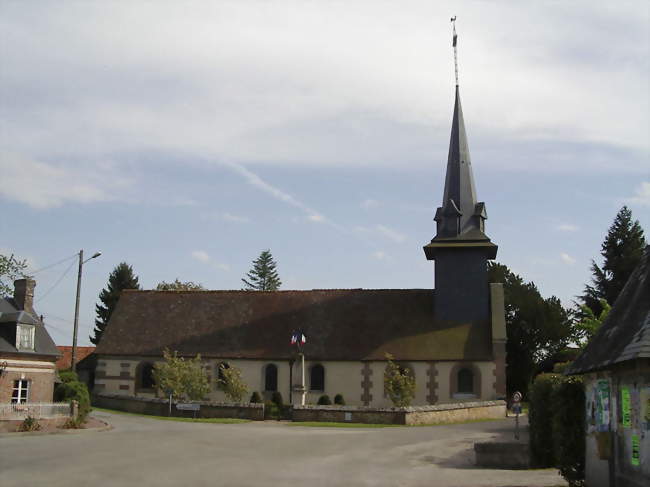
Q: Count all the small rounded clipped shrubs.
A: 4